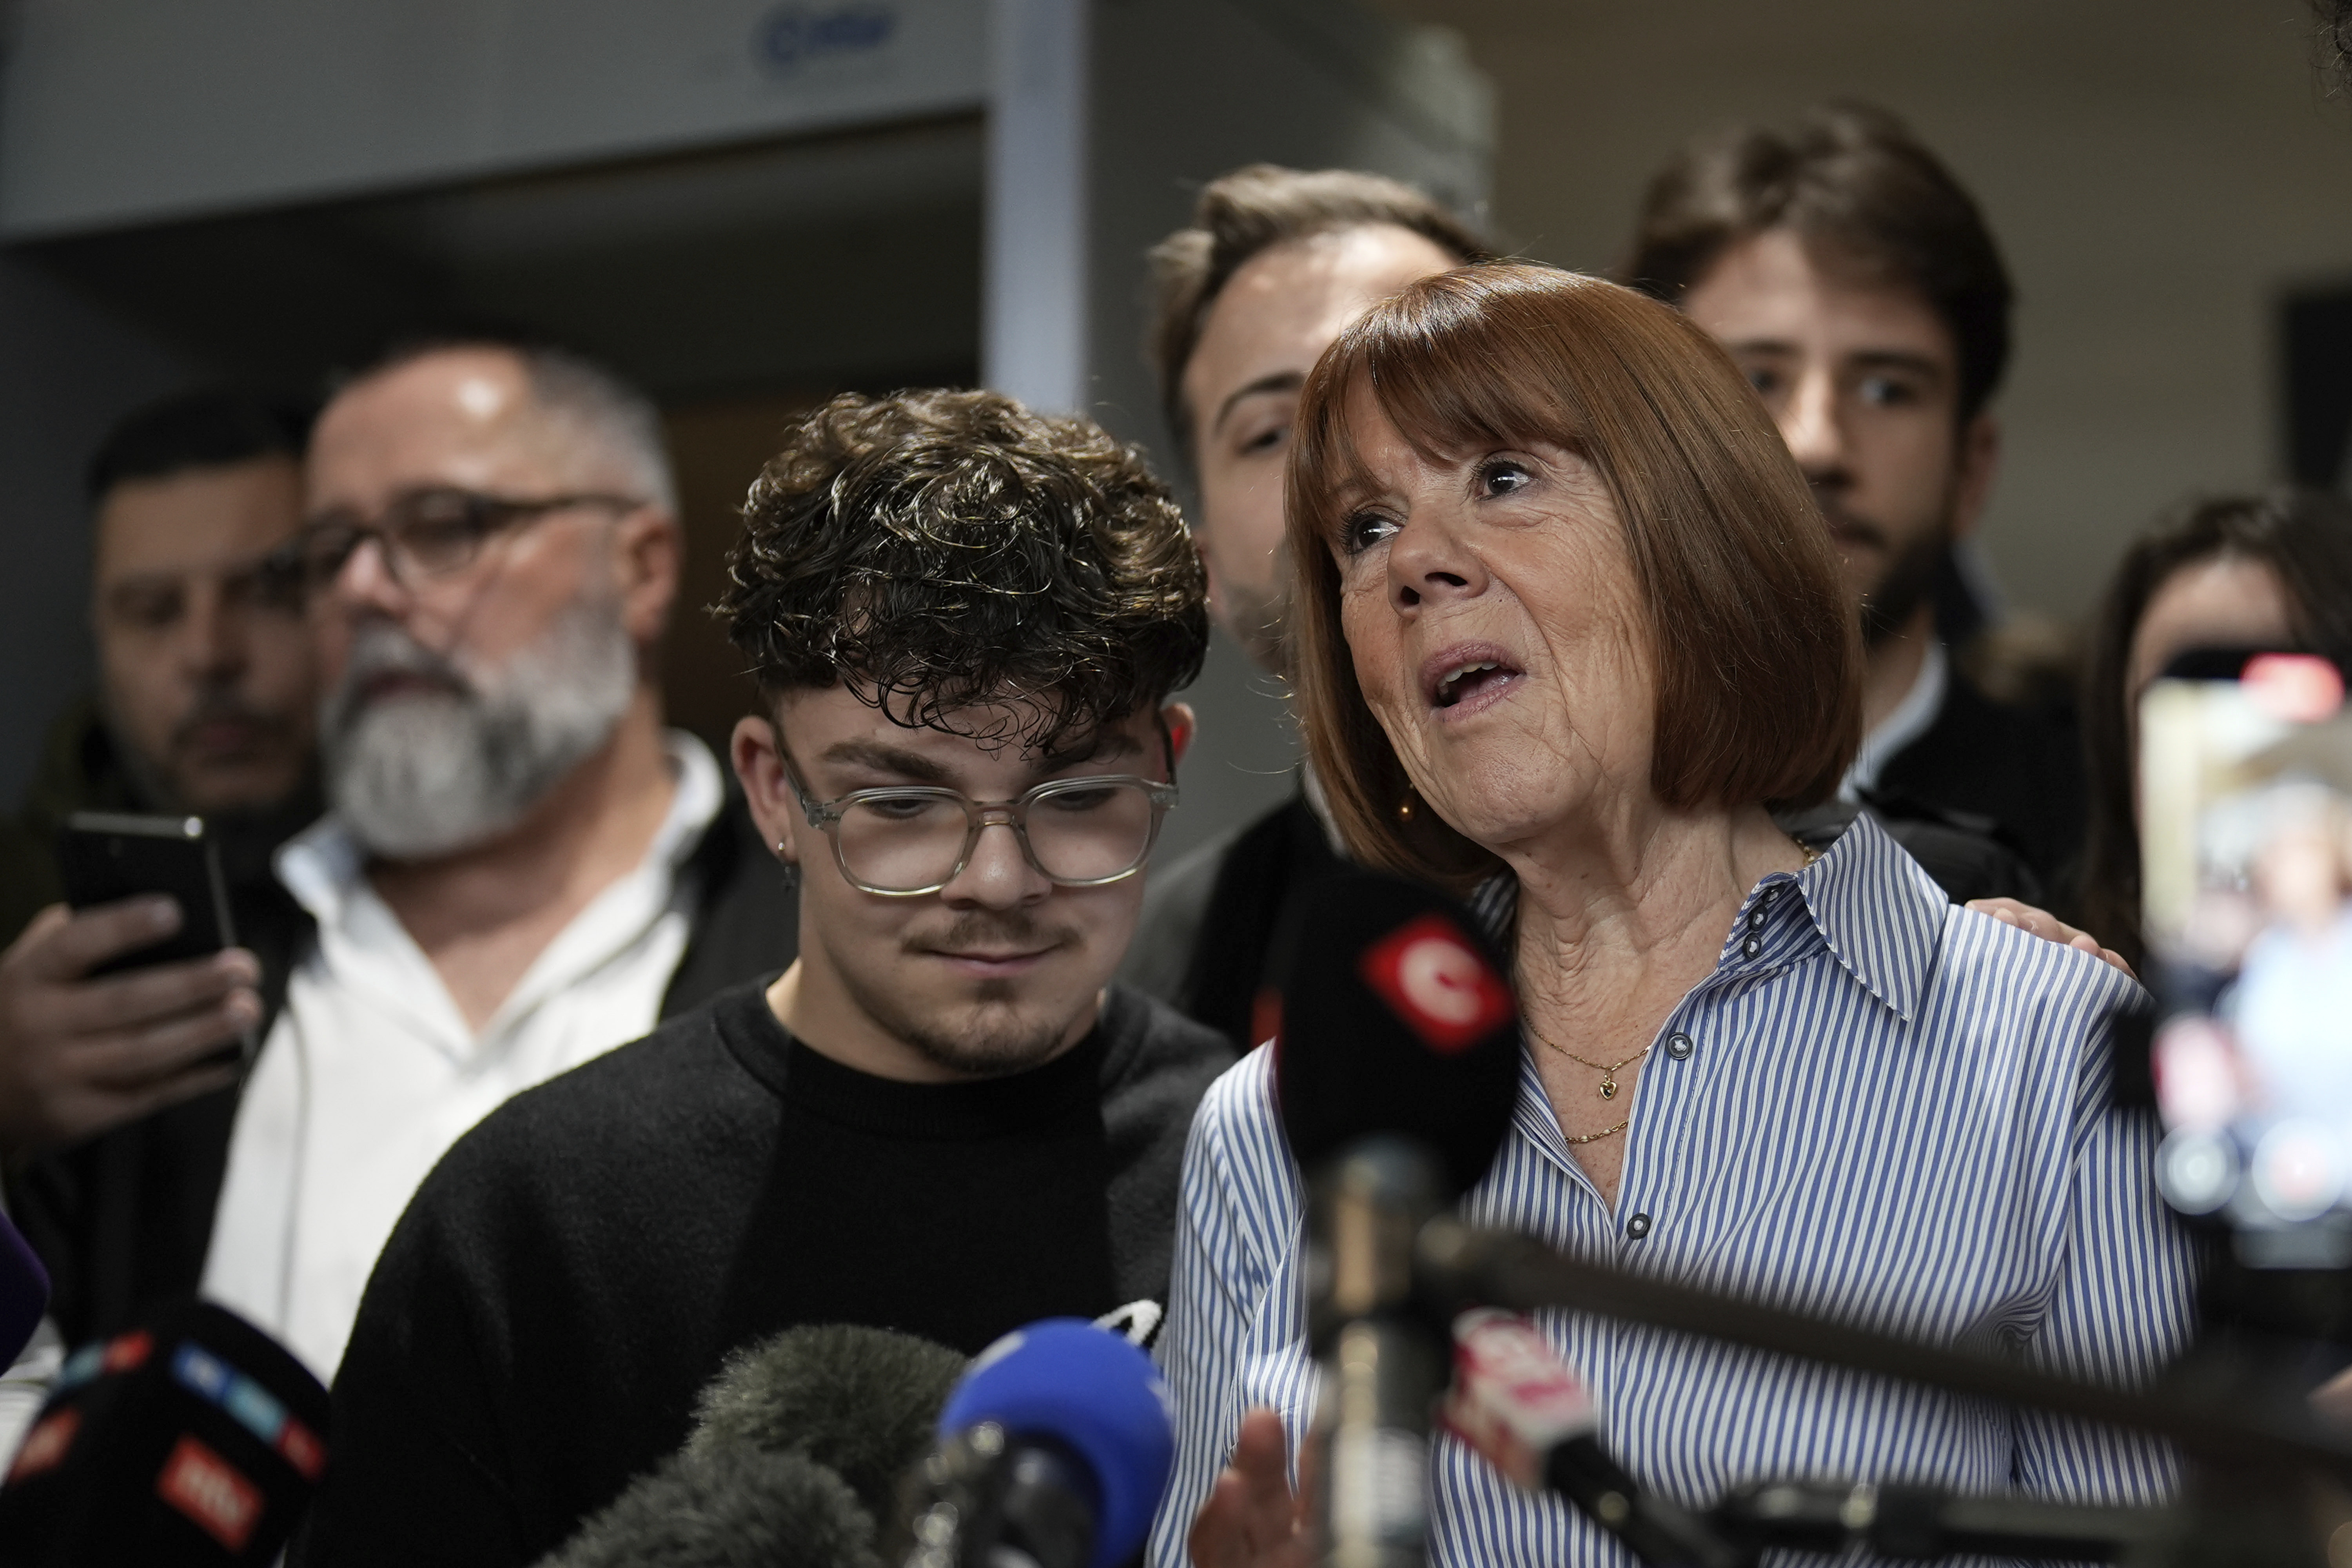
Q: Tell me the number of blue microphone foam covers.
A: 1